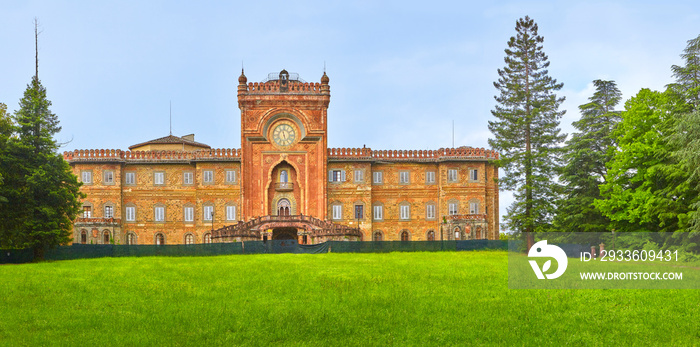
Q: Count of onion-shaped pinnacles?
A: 2